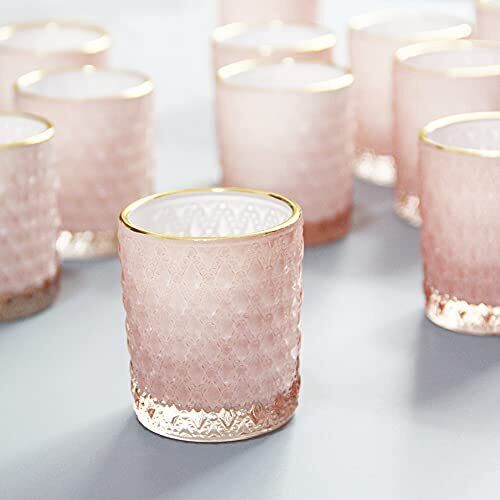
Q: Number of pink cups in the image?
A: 11